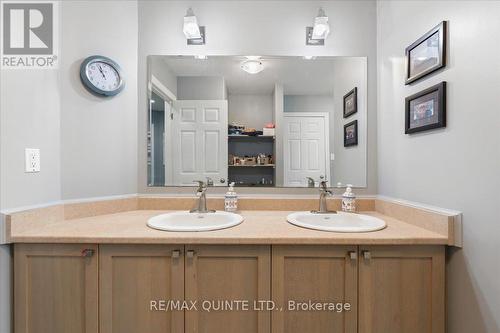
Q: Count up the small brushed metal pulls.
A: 5